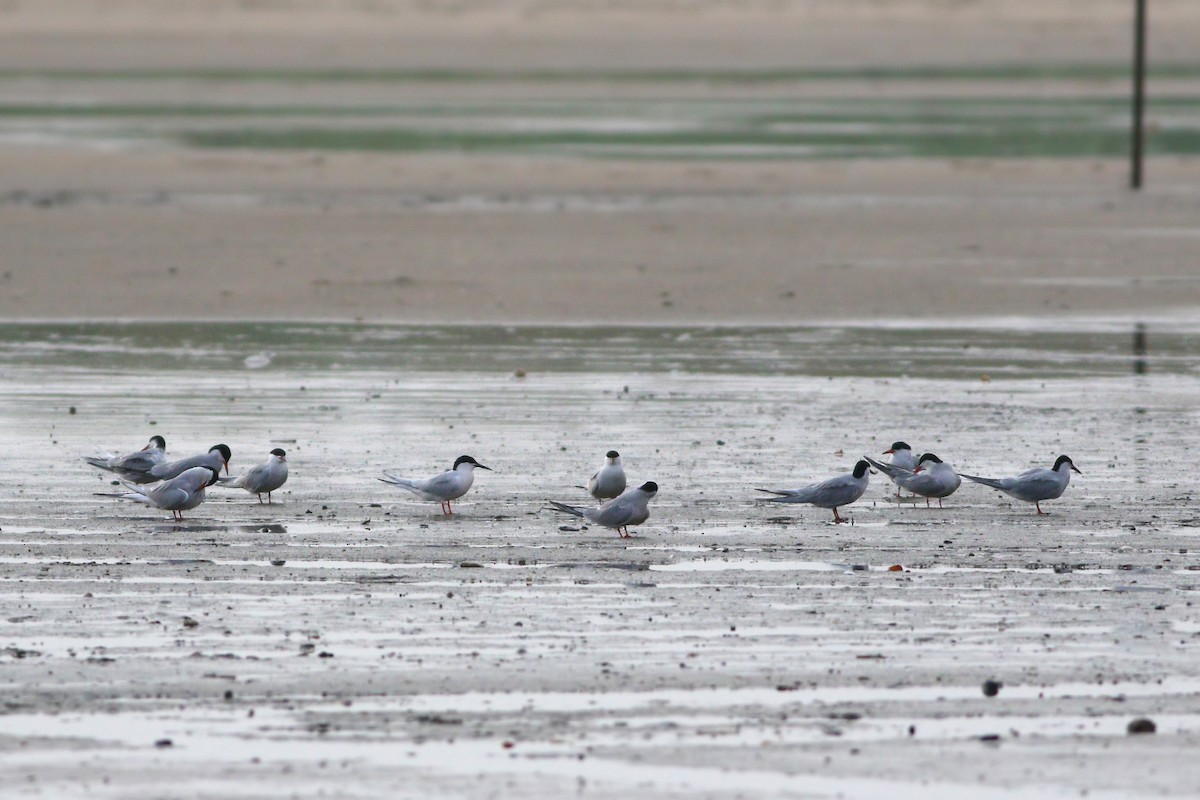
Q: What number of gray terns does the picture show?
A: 11